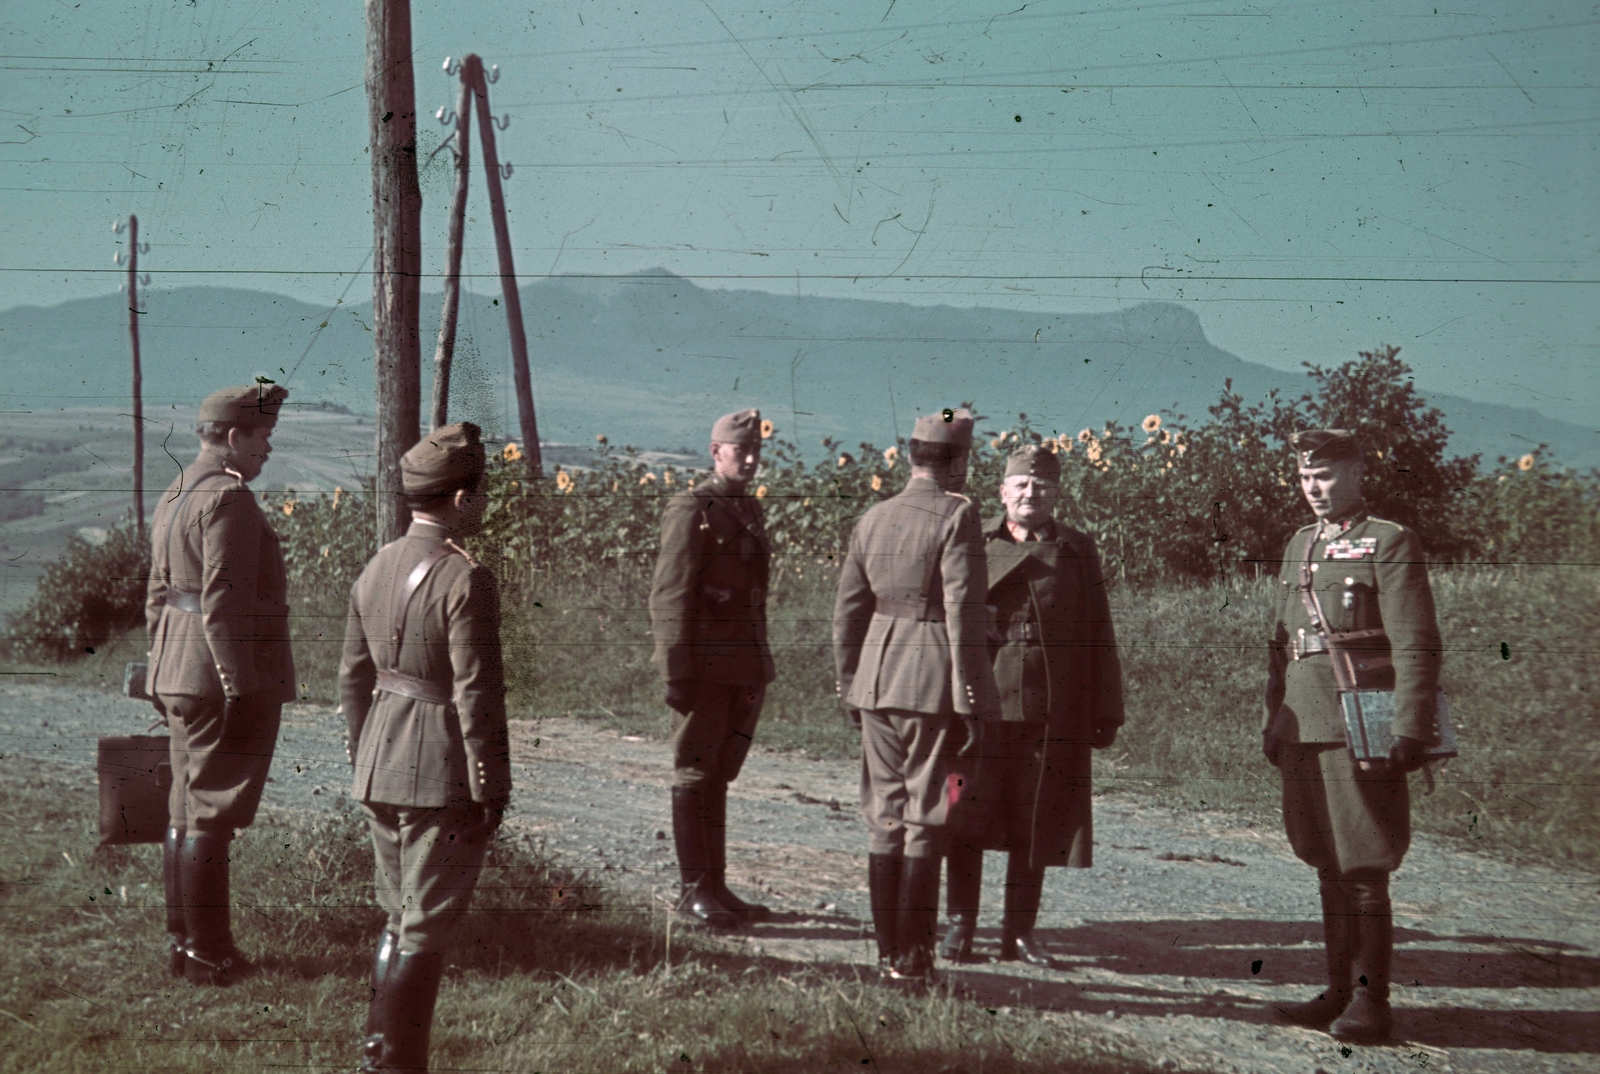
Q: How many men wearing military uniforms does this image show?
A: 6